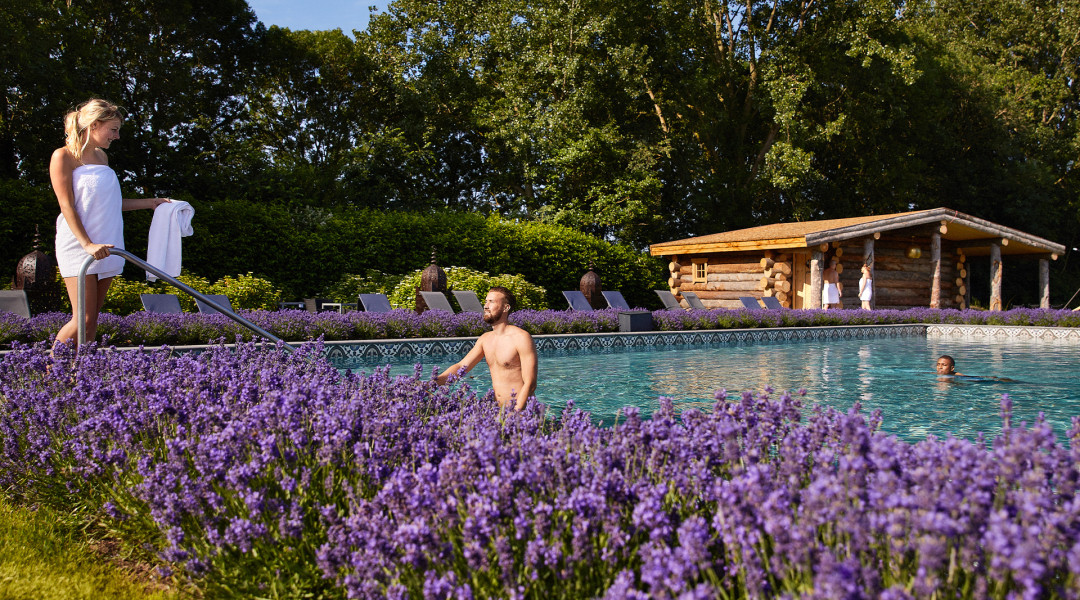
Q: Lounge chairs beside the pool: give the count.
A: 12